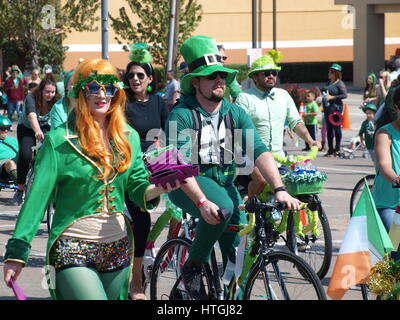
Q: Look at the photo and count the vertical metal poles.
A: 4